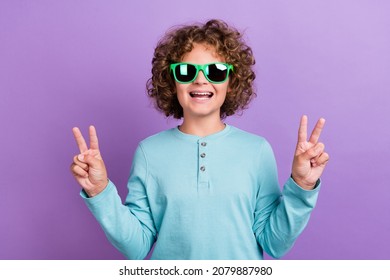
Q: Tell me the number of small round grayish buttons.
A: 3